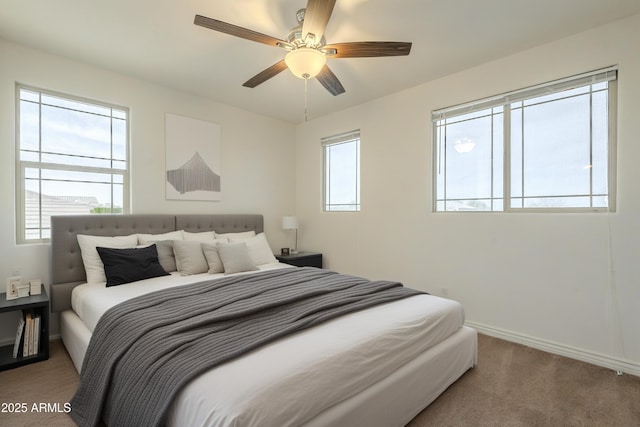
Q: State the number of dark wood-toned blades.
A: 5